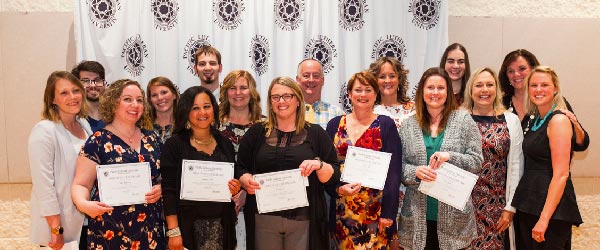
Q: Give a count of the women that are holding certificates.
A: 5